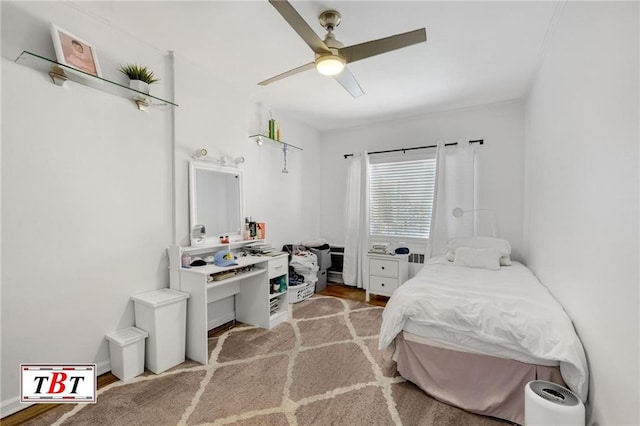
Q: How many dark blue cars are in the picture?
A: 0